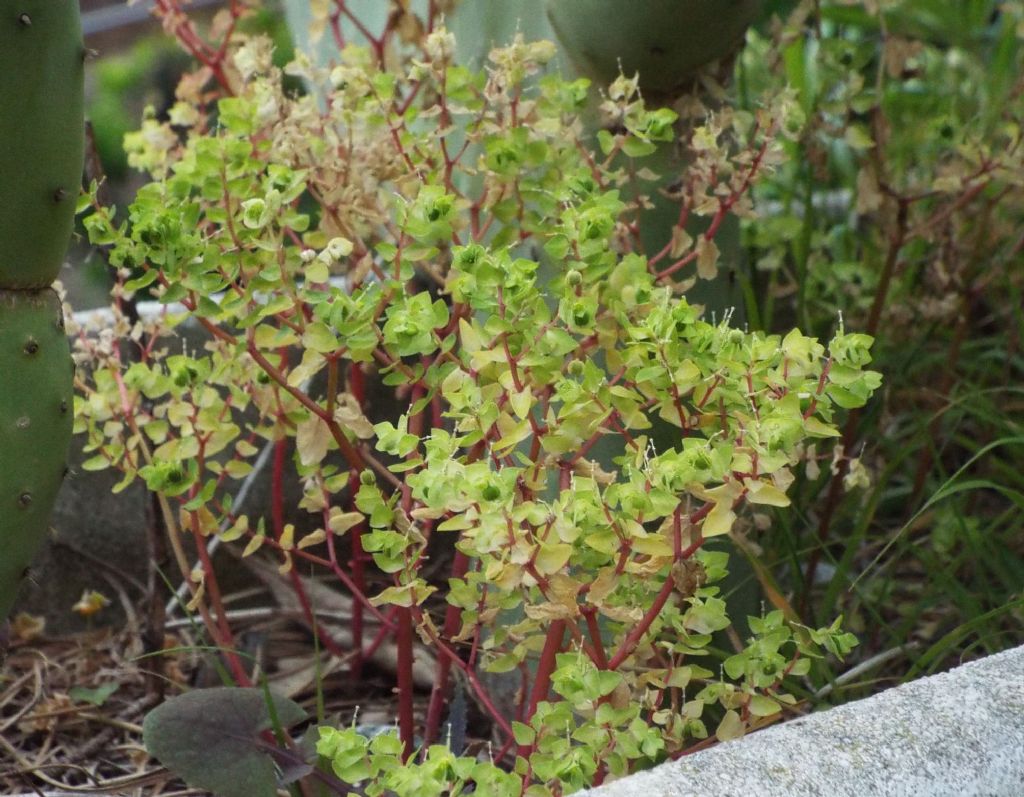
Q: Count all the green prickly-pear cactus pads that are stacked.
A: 2